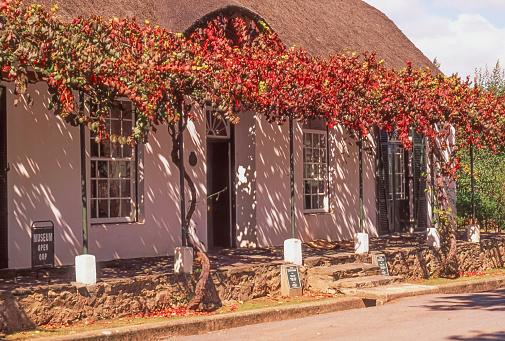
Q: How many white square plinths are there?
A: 6